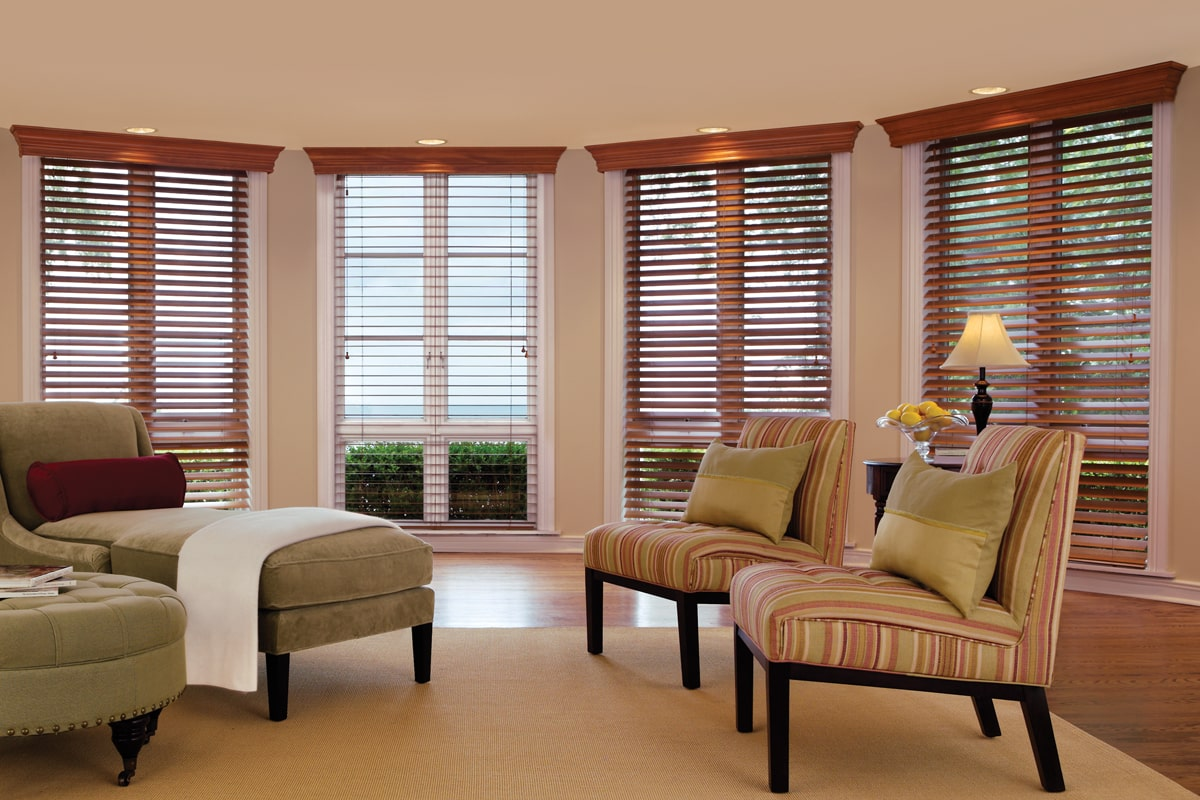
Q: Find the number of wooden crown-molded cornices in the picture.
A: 4